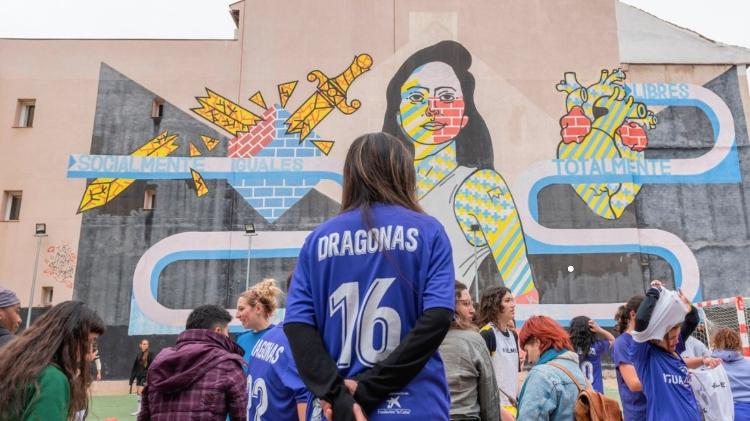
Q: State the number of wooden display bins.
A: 0